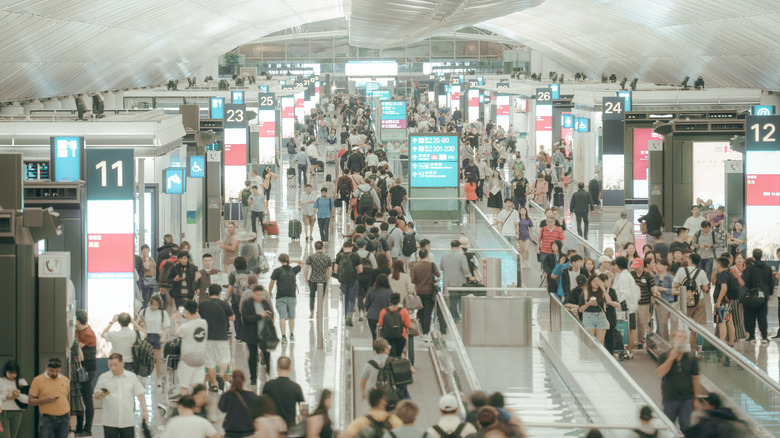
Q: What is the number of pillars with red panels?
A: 11